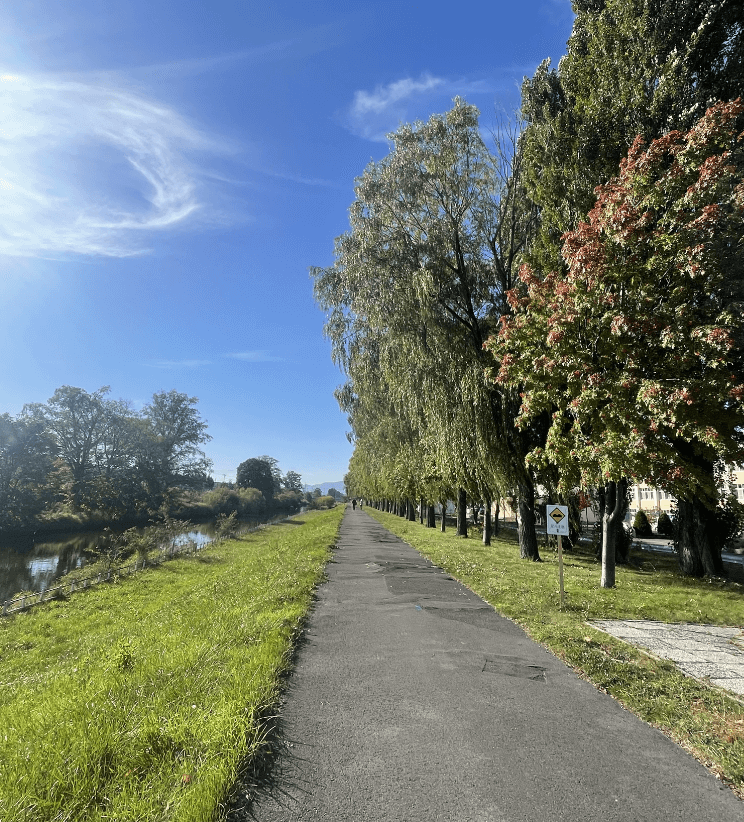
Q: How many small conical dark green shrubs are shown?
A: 2